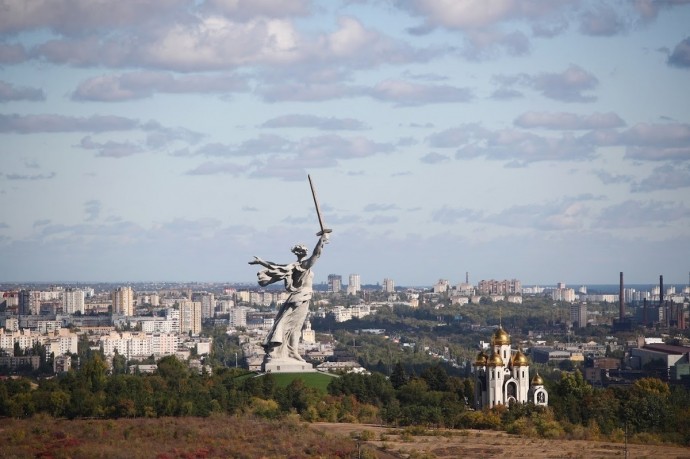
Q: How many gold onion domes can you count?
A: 5